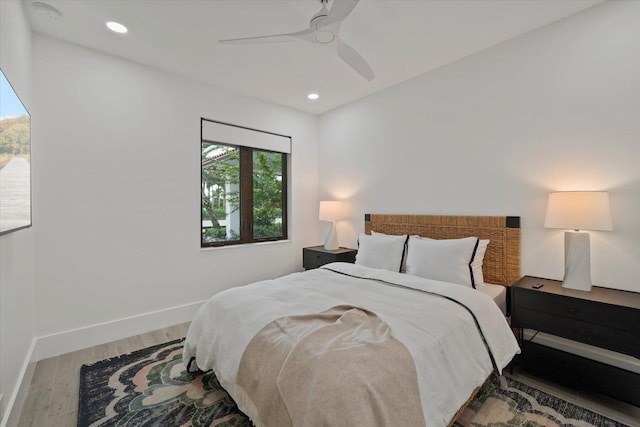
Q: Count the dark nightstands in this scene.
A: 2